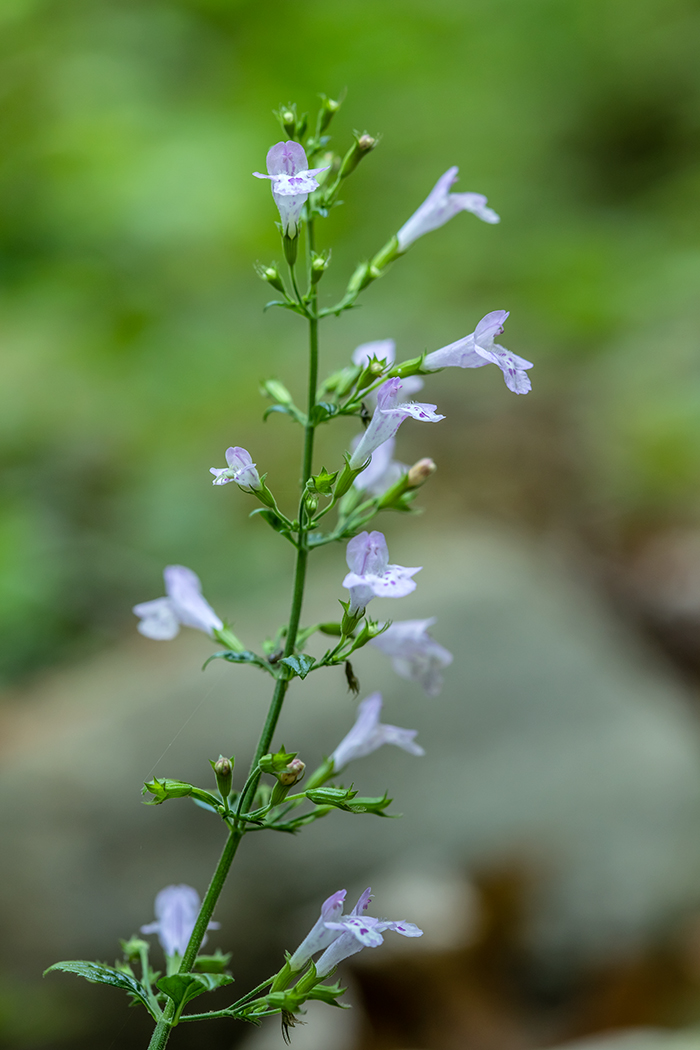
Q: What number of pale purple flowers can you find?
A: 14